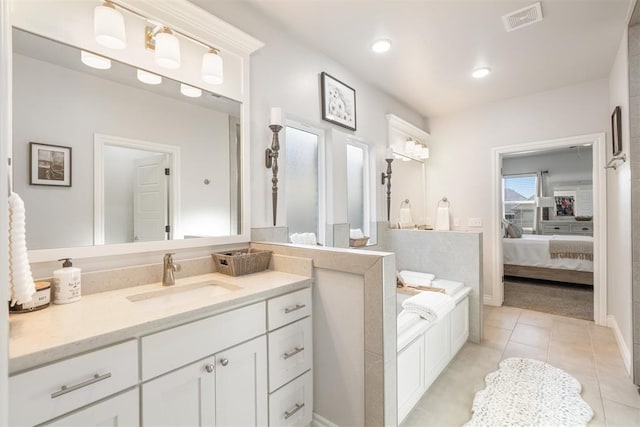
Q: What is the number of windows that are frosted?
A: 2